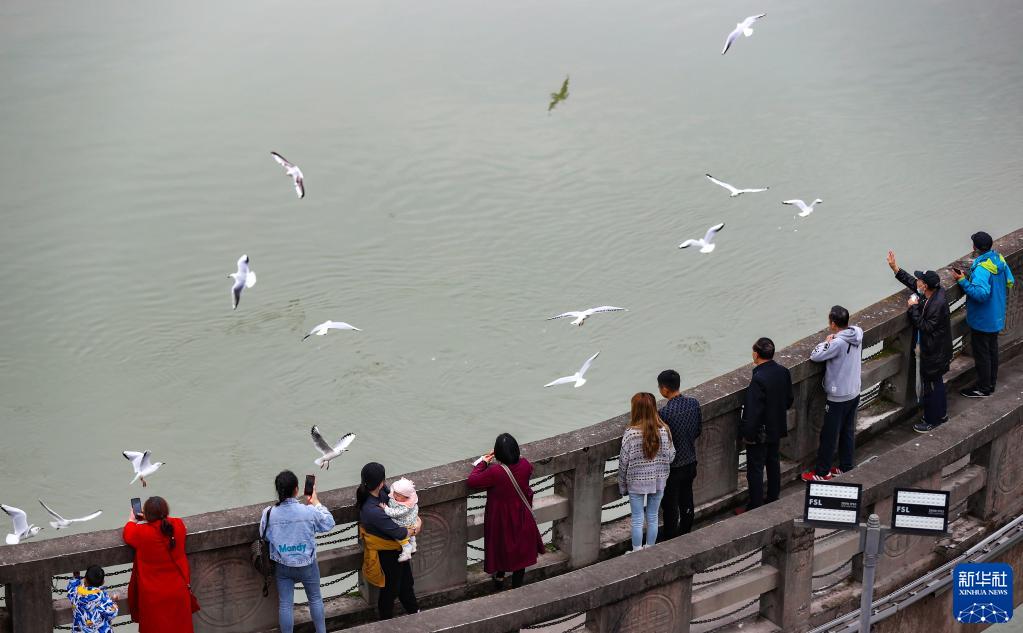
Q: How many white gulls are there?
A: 13